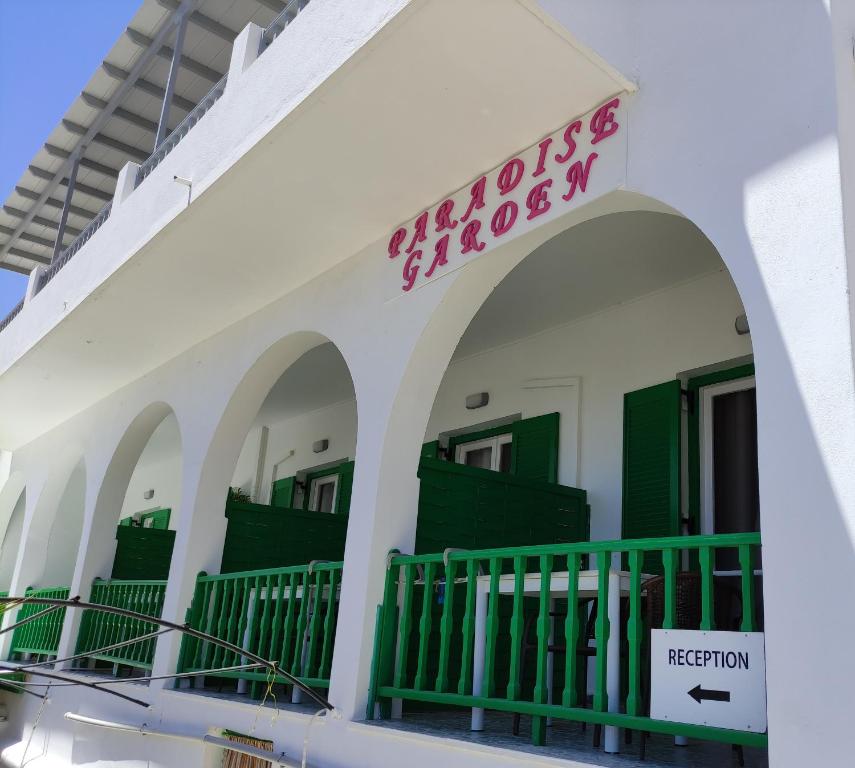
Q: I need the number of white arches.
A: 5